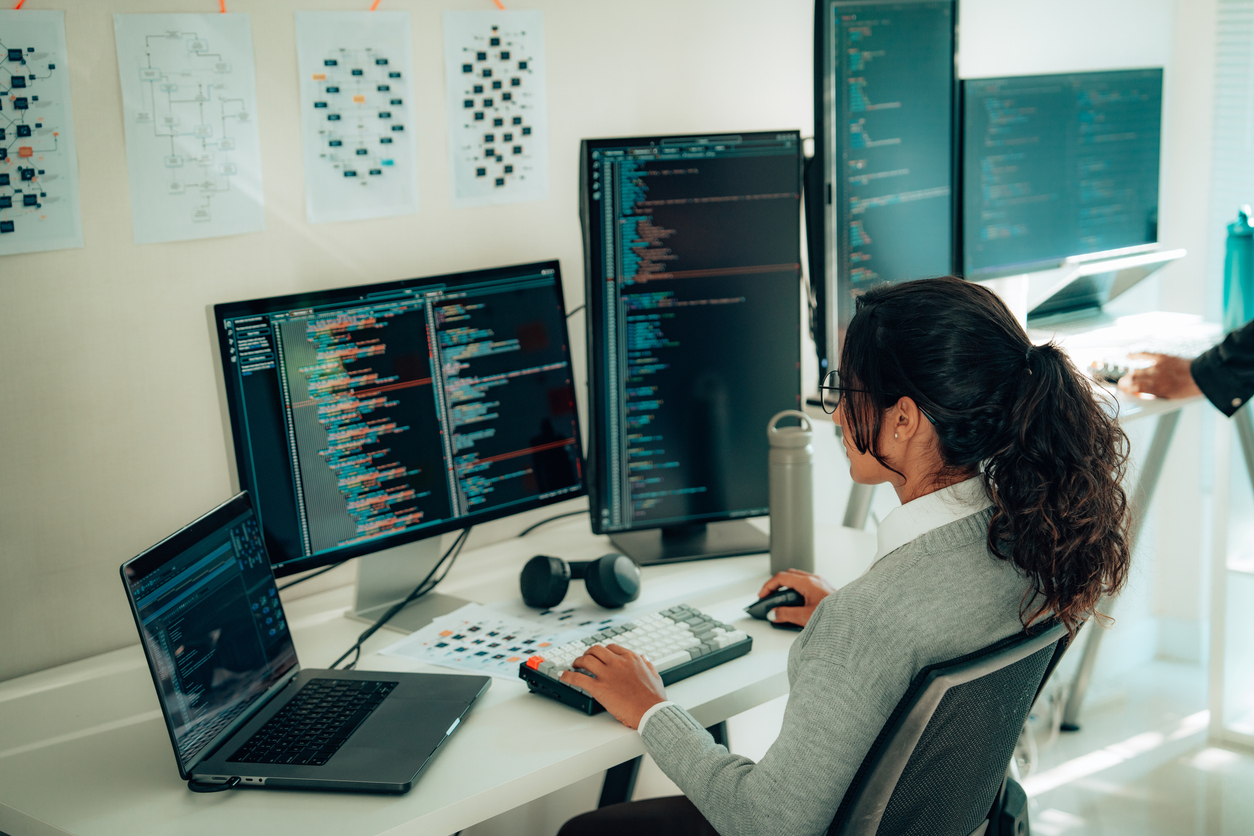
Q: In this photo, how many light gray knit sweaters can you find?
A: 1